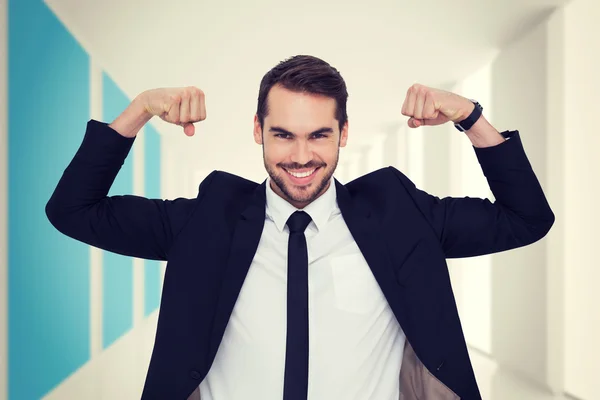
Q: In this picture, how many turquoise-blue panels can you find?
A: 3